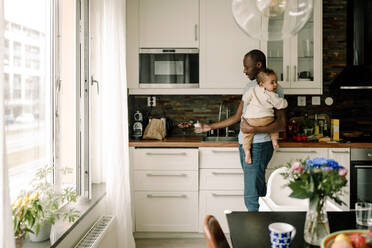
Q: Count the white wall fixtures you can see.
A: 4